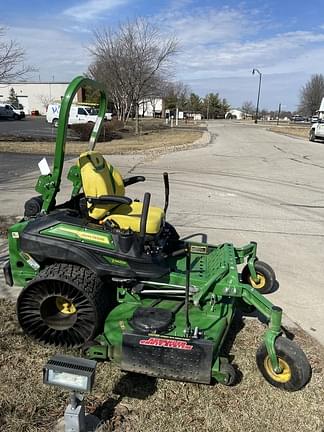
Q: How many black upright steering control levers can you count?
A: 2